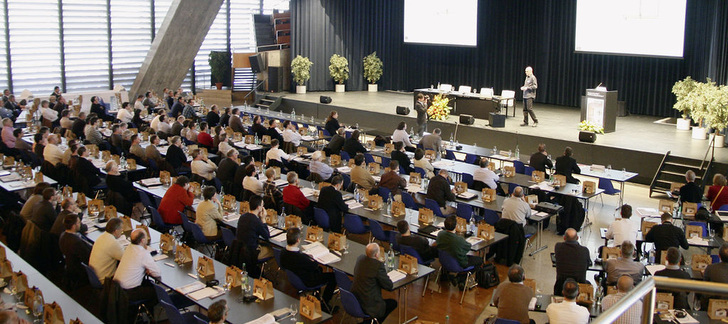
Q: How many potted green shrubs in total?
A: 7